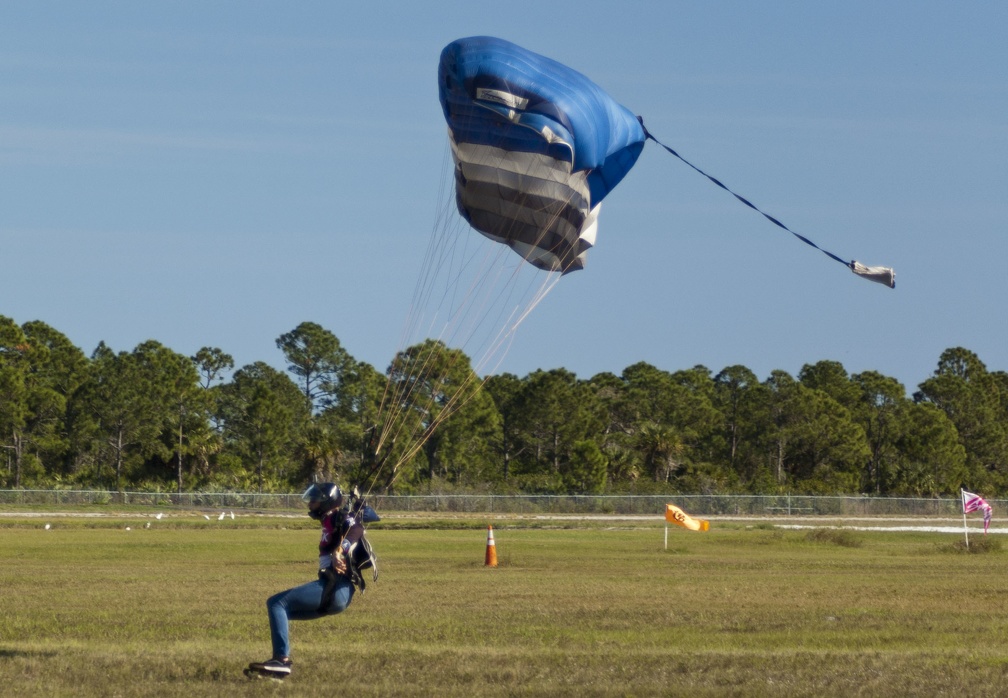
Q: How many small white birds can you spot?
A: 7